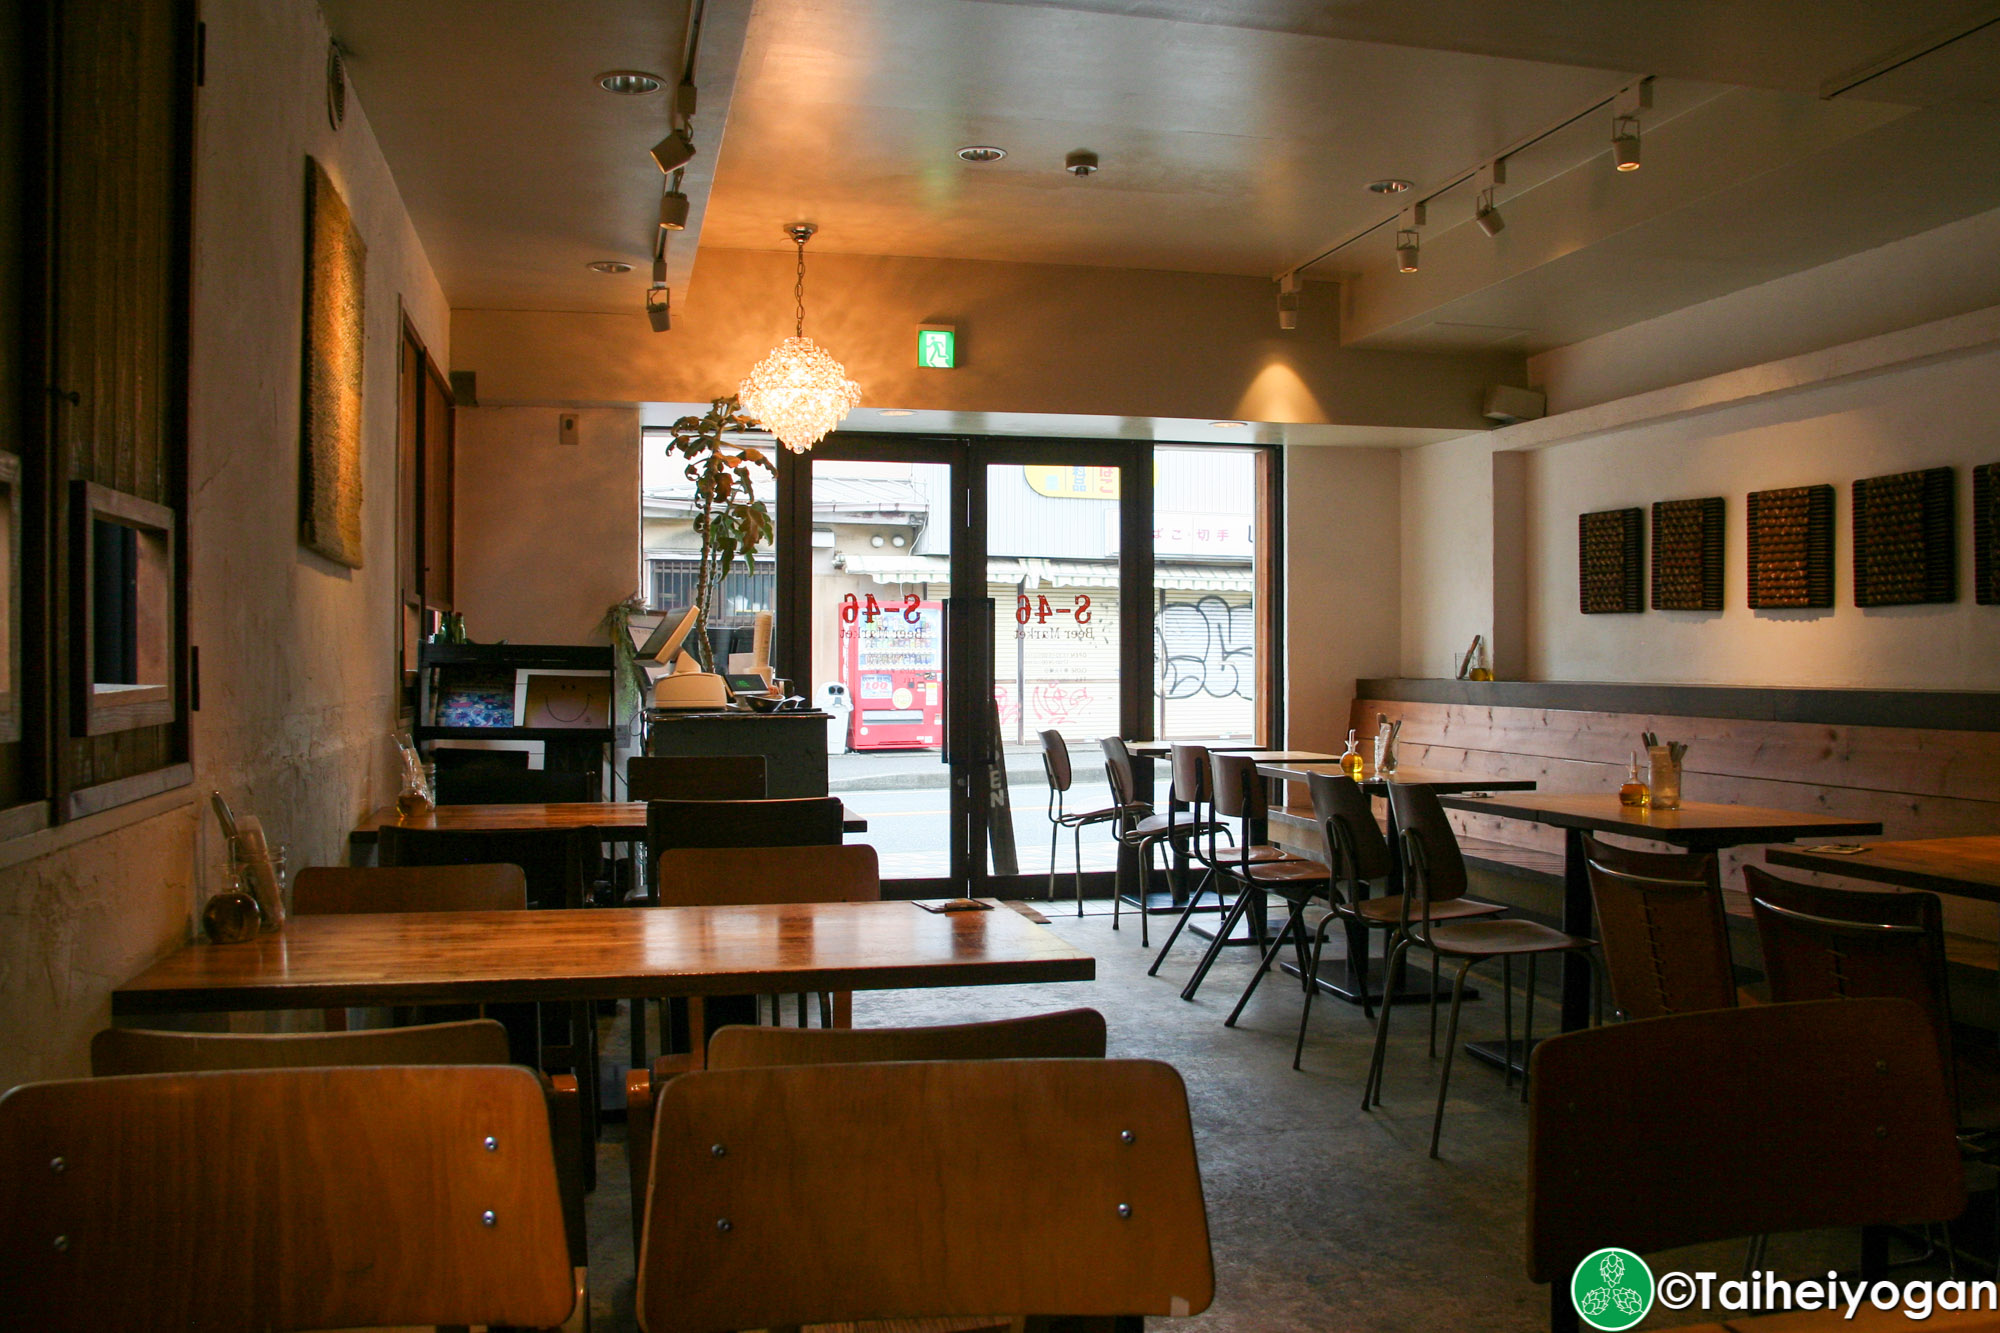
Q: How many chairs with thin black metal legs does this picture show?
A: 6